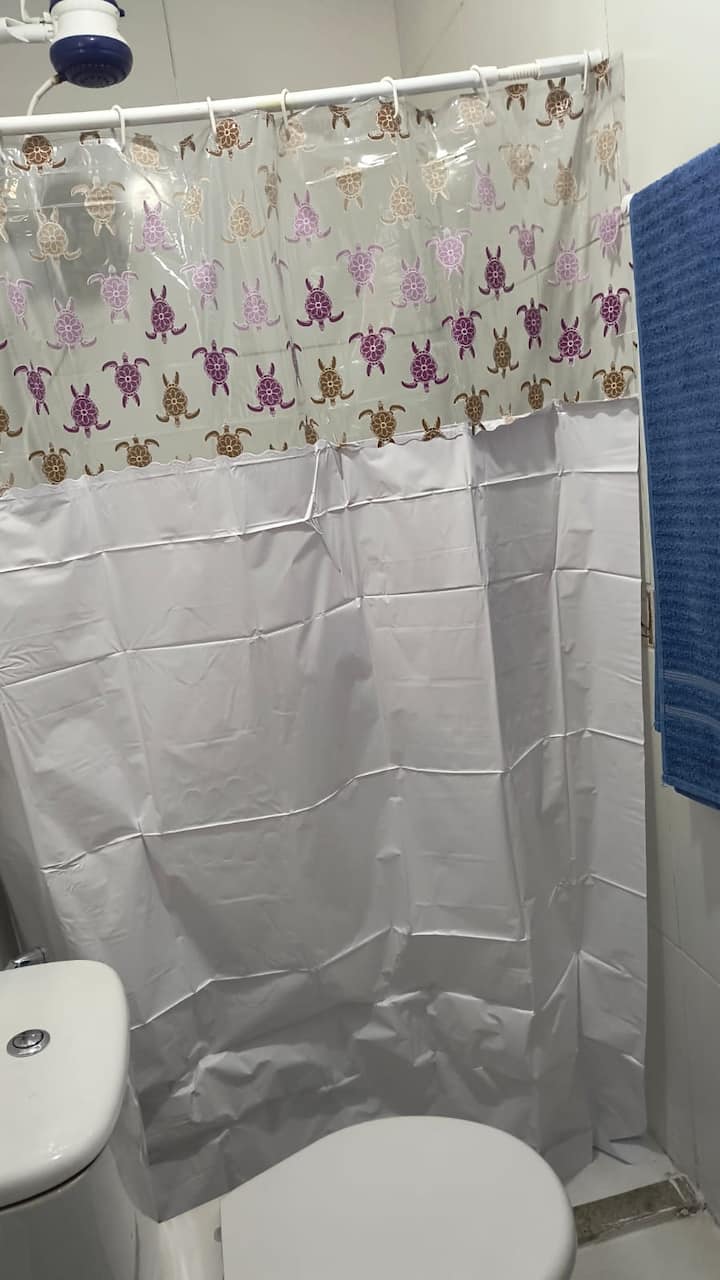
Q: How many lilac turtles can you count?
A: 14